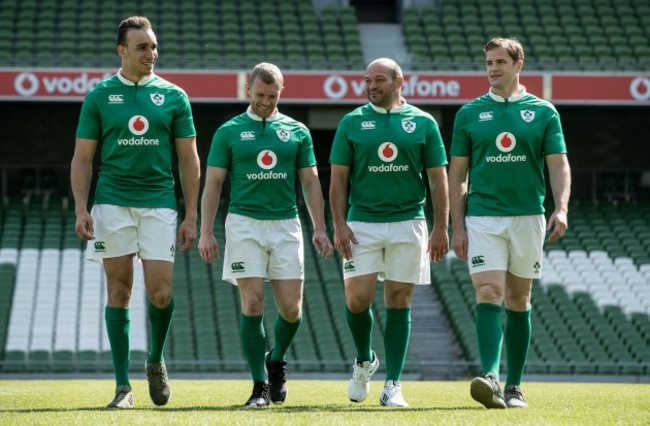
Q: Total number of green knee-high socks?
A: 8